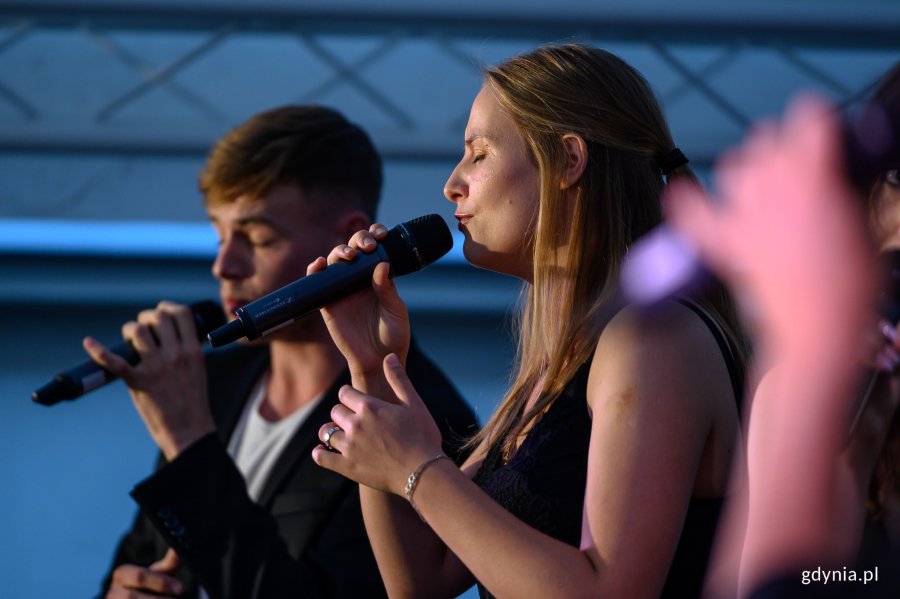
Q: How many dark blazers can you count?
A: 1